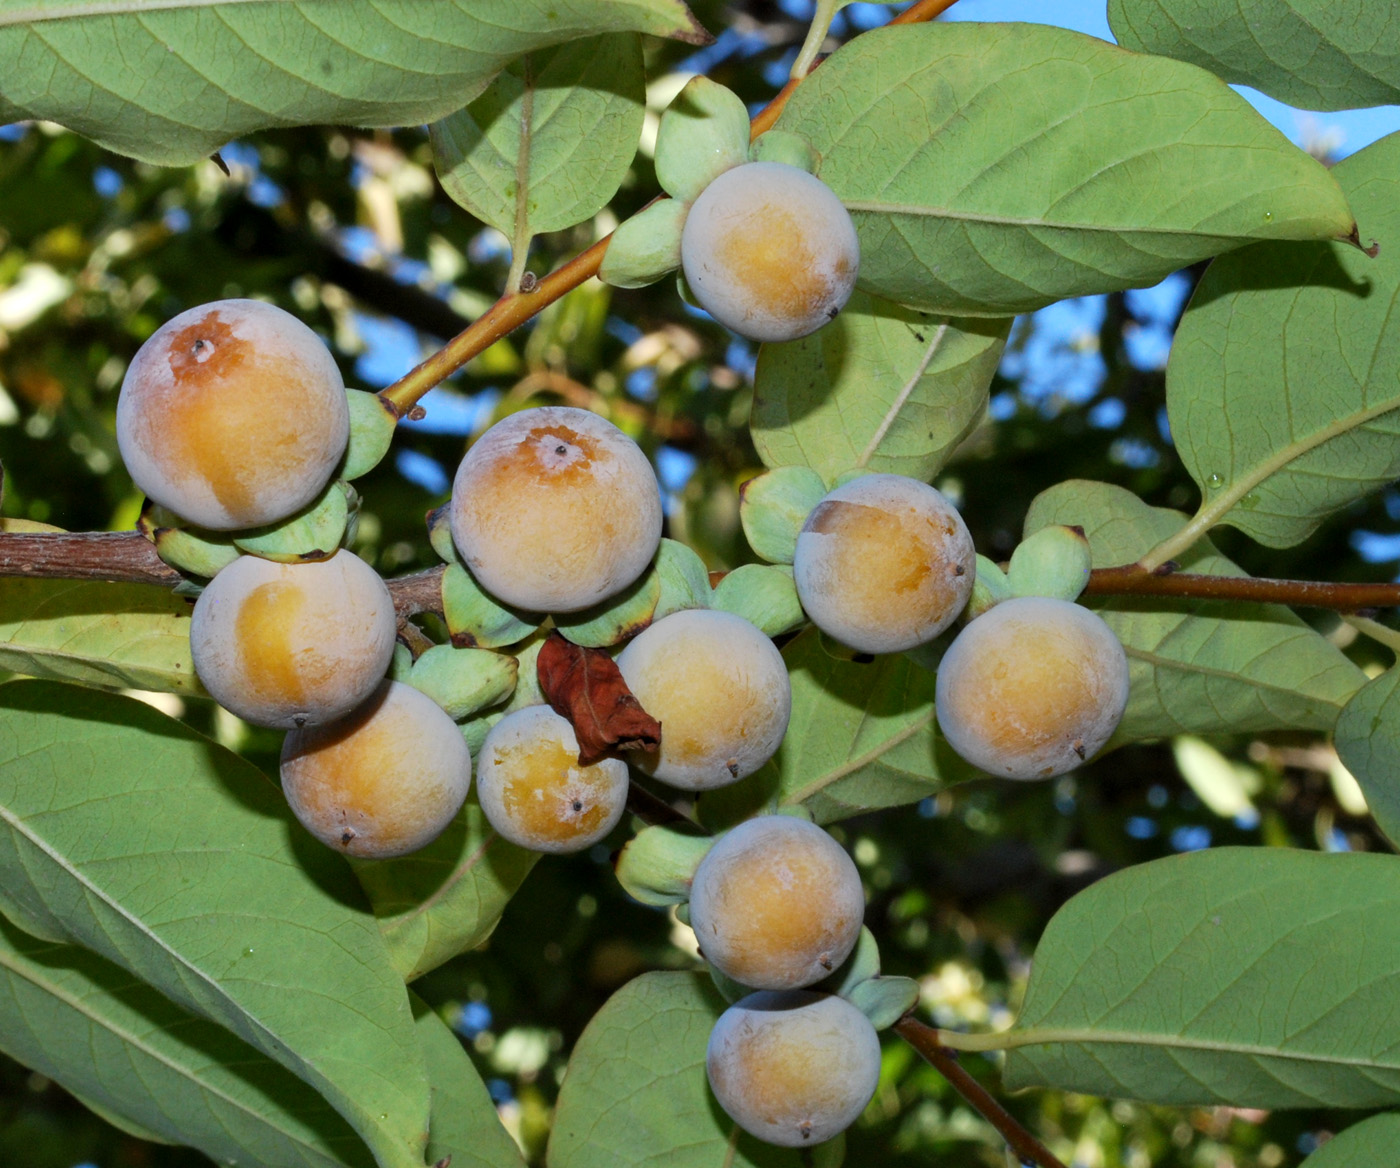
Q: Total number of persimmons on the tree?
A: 11